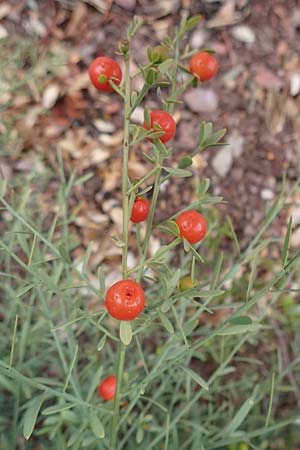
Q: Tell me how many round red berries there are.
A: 7